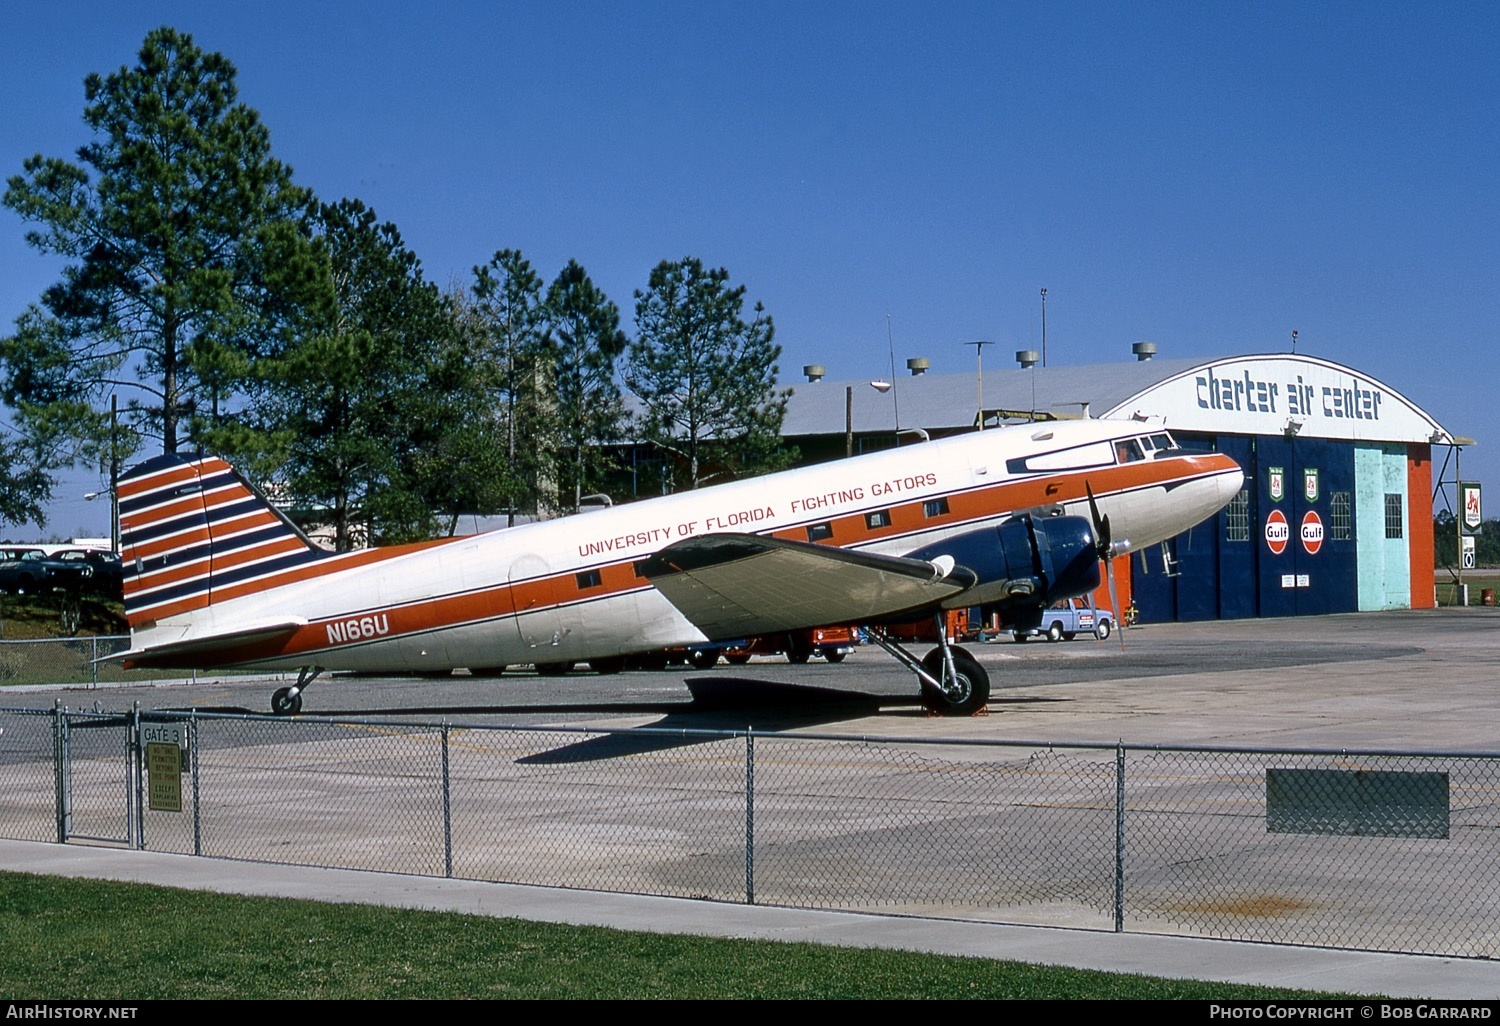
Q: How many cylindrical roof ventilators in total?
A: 4